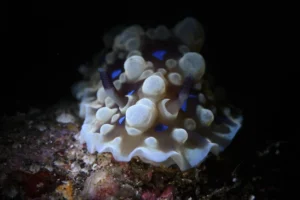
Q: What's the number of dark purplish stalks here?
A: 2